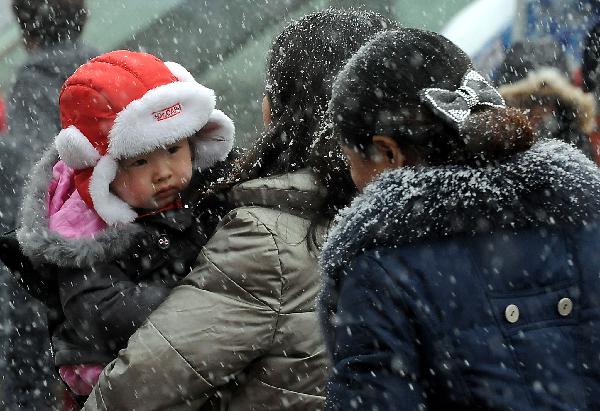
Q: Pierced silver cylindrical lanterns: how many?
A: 0